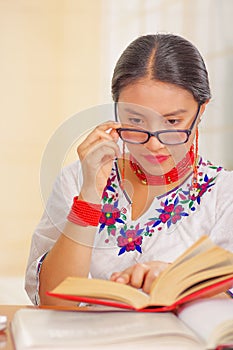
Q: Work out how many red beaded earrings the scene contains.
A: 2